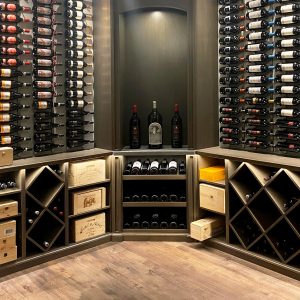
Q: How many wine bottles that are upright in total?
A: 3